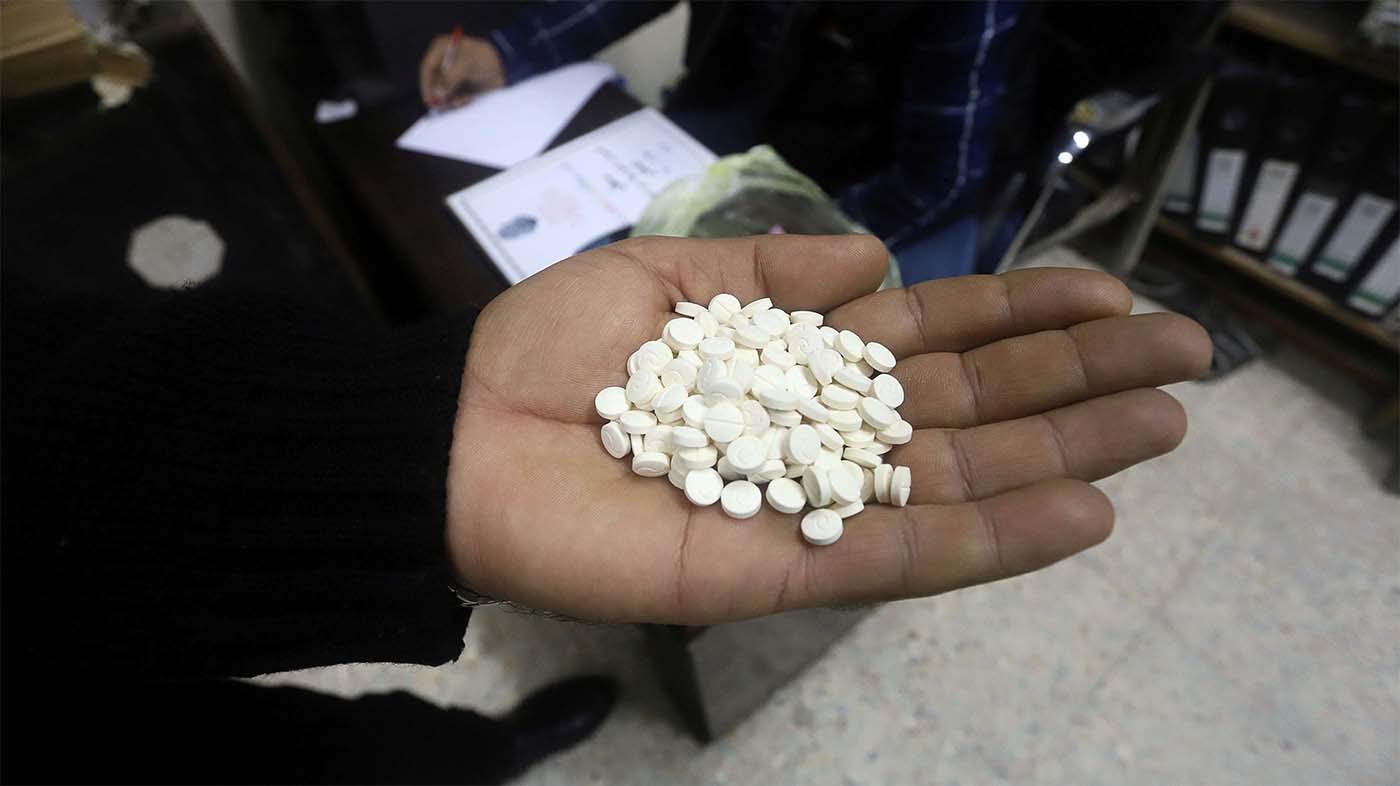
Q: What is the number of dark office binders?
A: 6